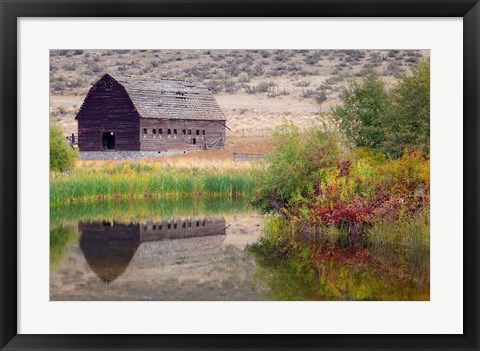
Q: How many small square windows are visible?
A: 9